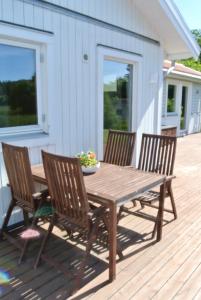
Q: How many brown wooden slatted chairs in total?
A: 4